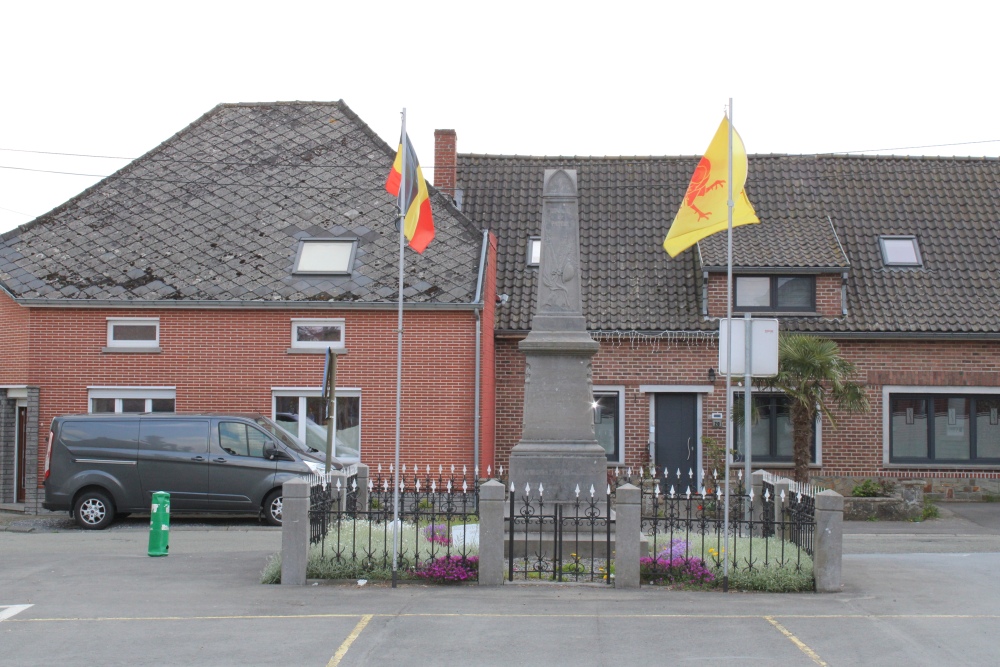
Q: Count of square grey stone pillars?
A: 8